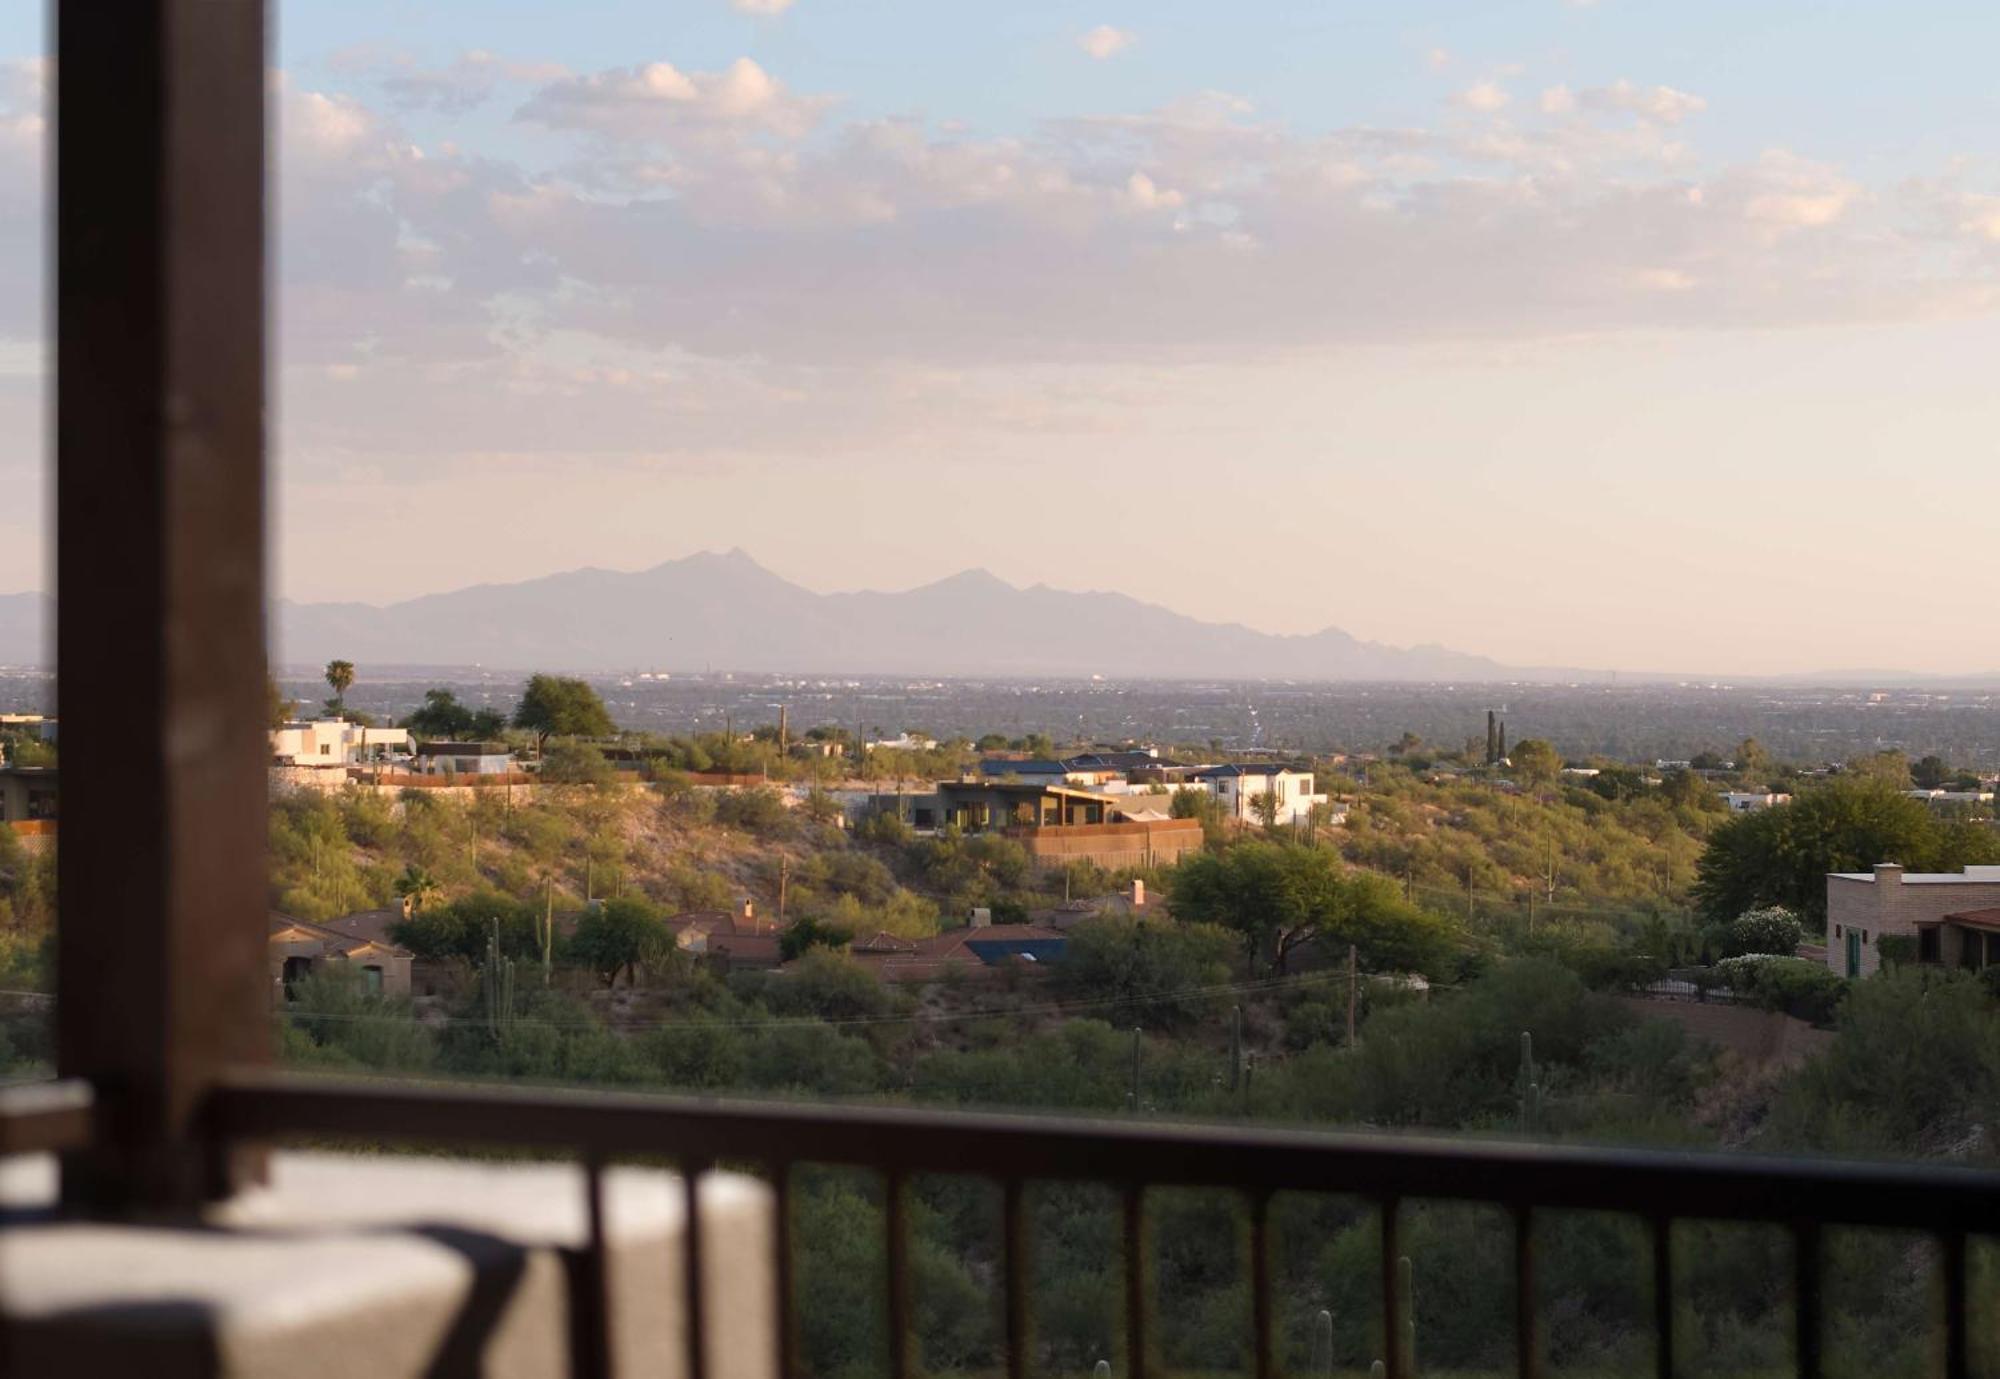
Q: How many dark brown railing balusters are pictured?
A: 12